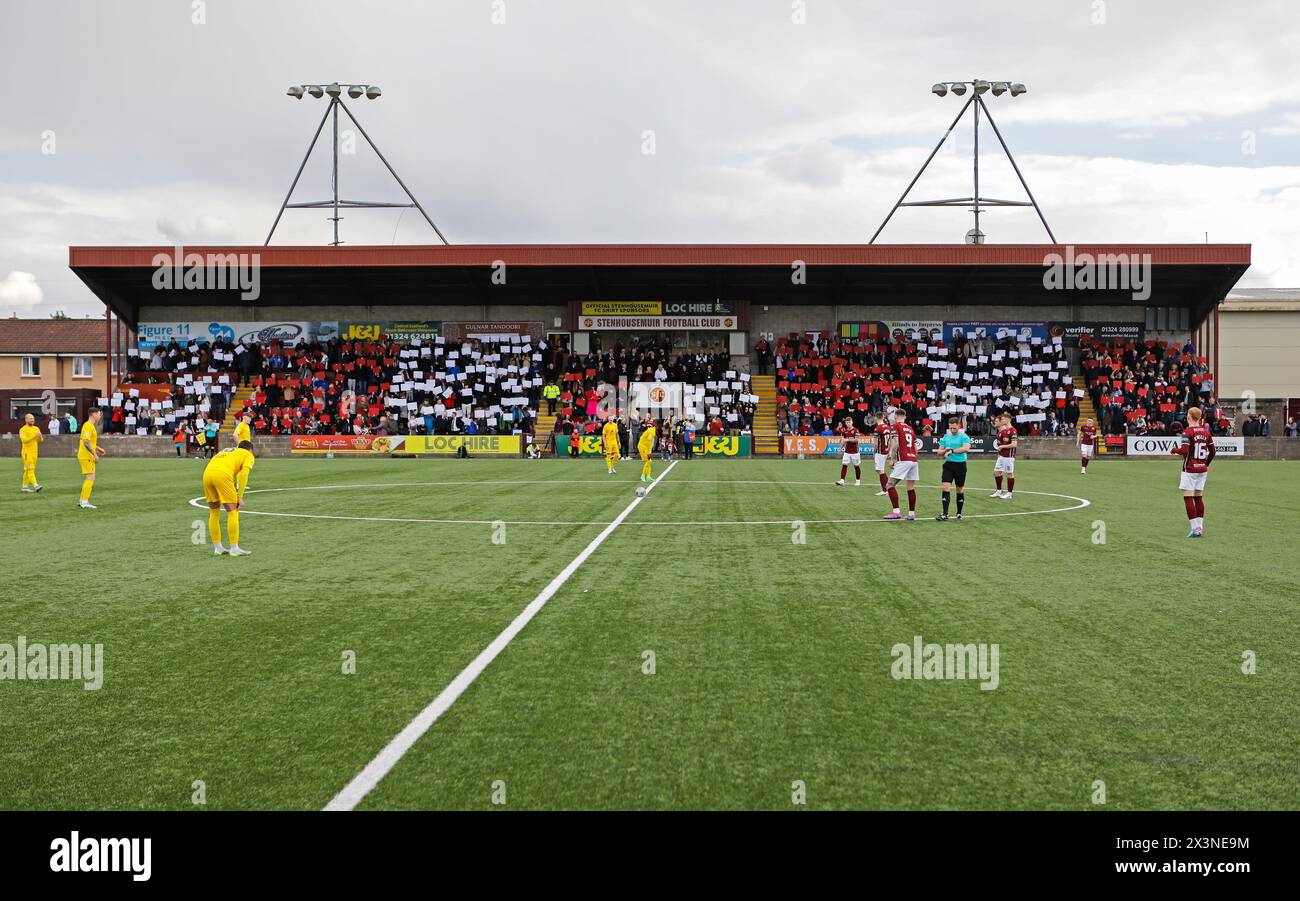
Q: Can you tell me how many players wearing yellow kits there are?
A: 6